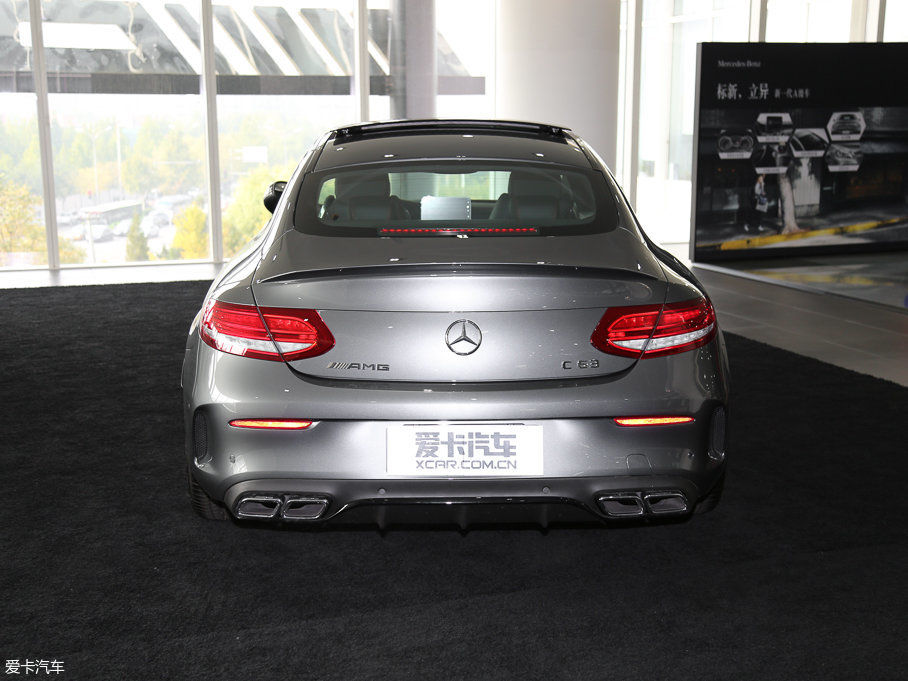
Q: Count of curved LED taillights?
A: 2